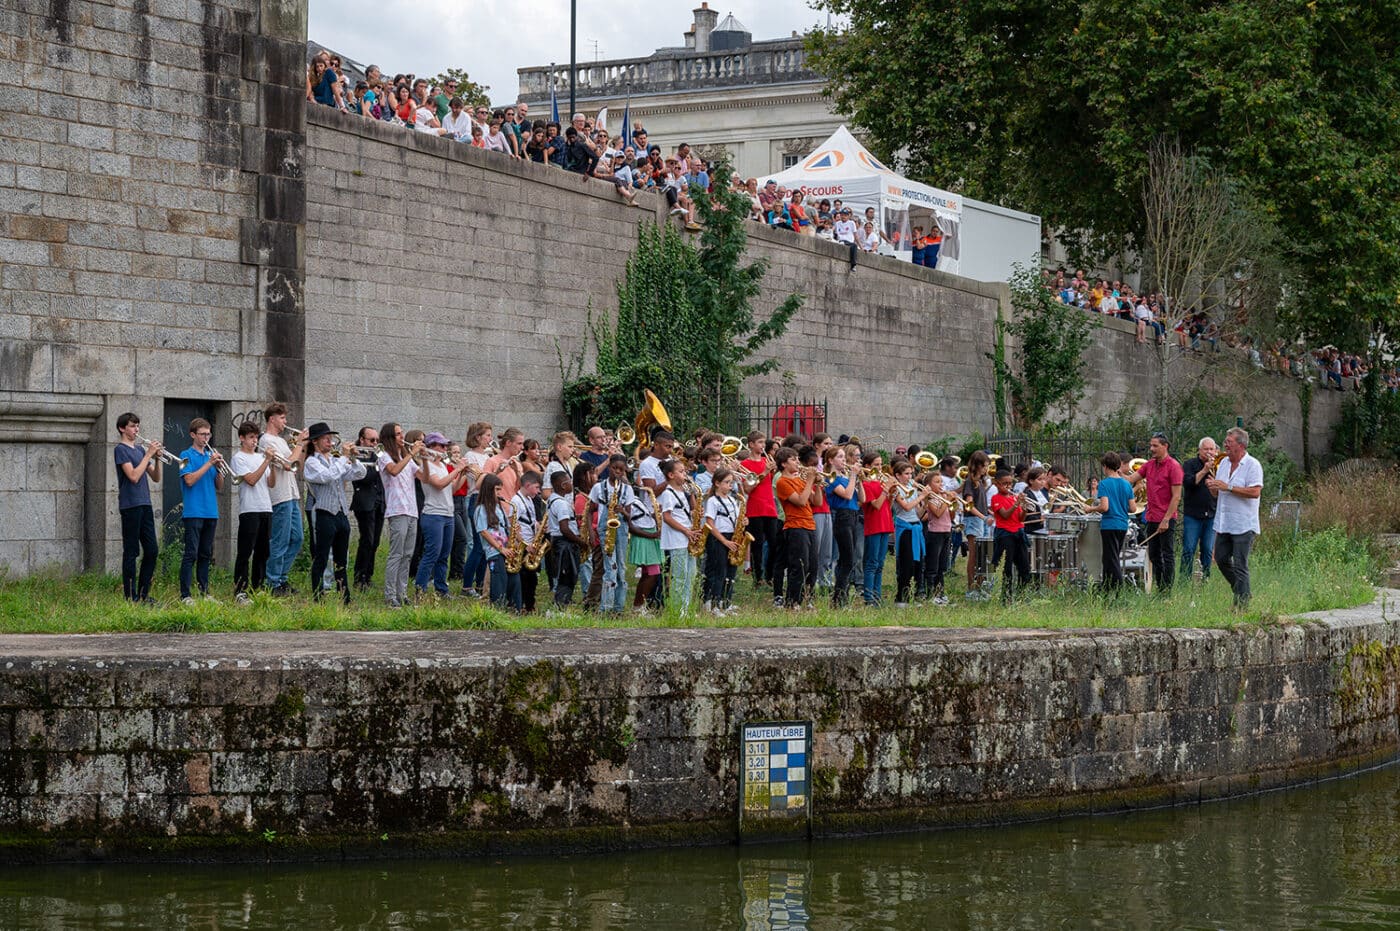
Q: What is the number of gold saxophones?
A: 7